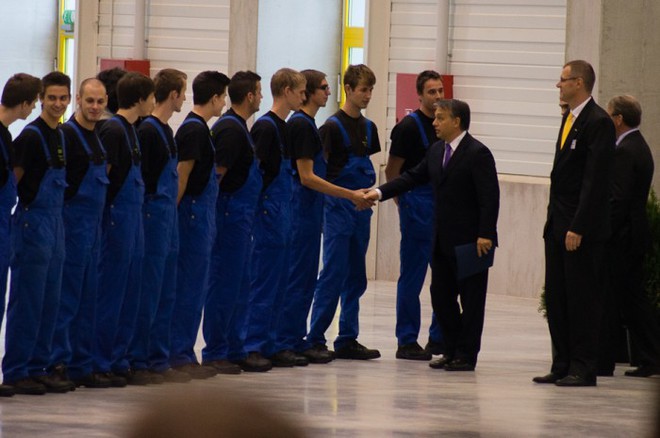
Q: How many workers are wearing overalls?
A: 11